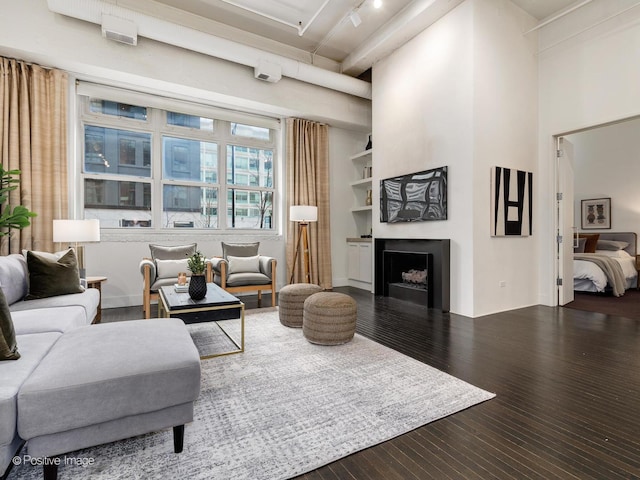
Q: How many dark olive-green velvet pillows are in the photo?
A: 2